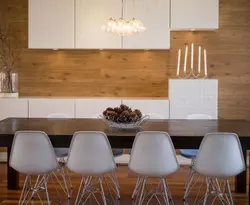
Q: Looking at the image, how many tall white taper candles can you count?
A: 5